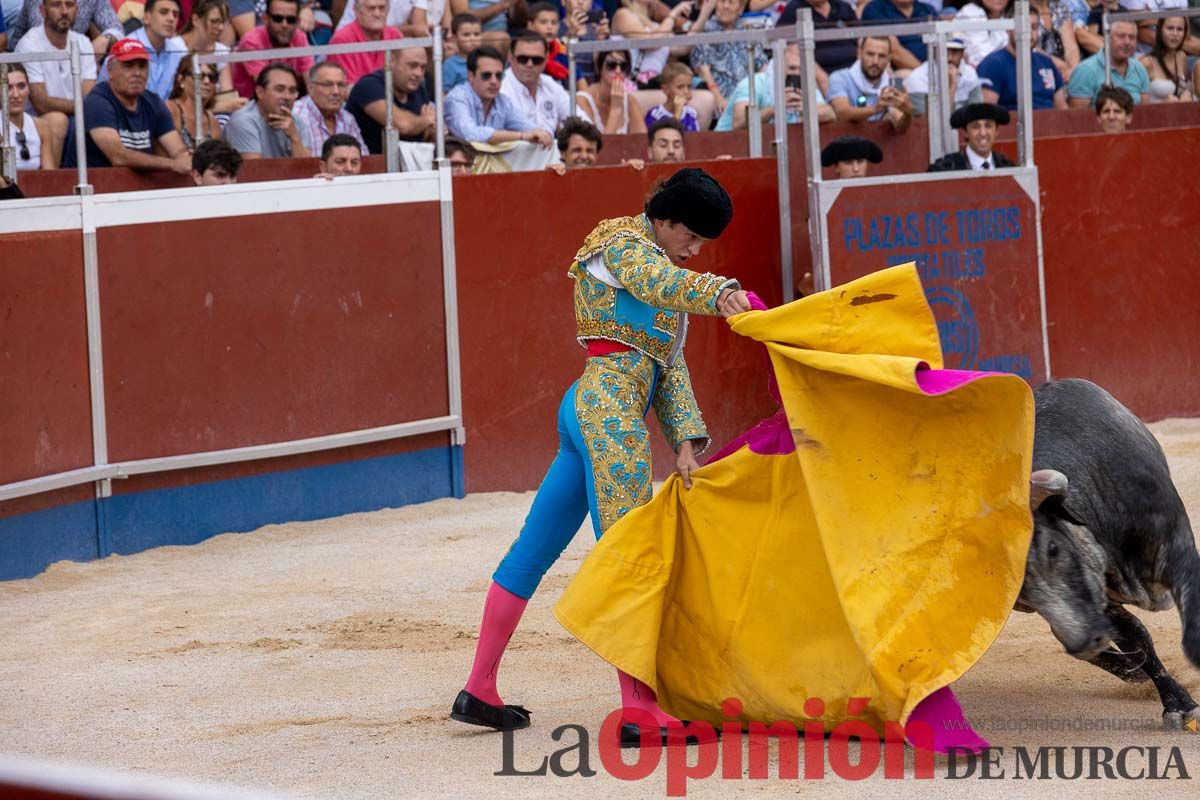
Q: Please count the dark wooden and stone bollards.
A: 0